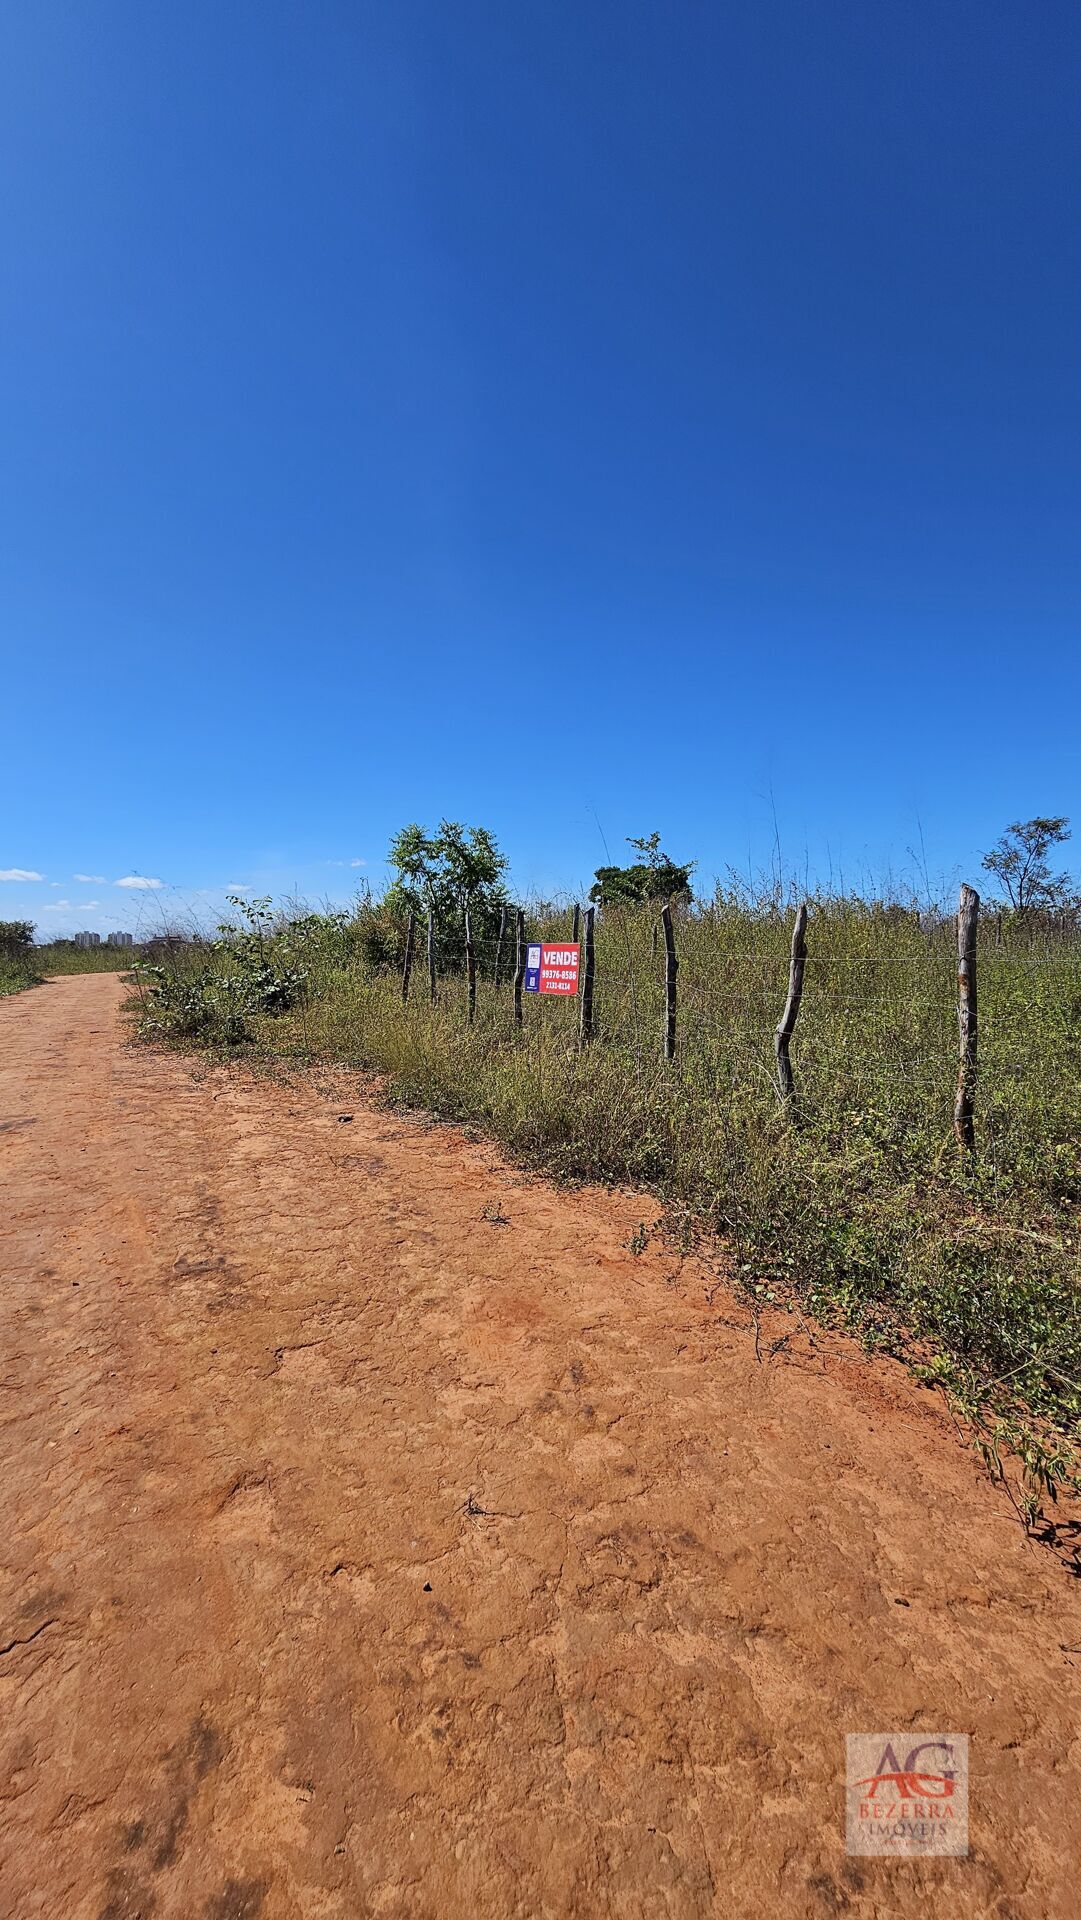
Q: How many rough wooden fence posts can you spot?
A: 11